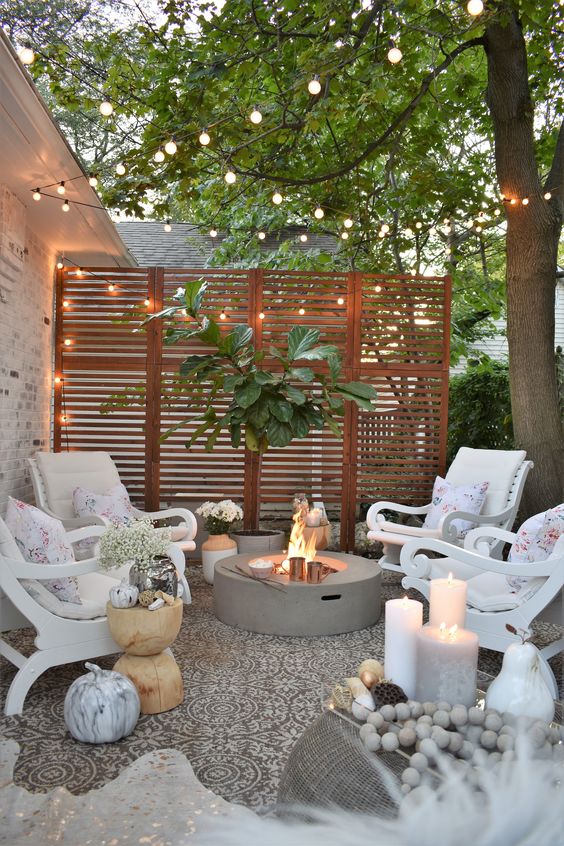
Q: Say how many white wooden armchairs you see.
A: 4